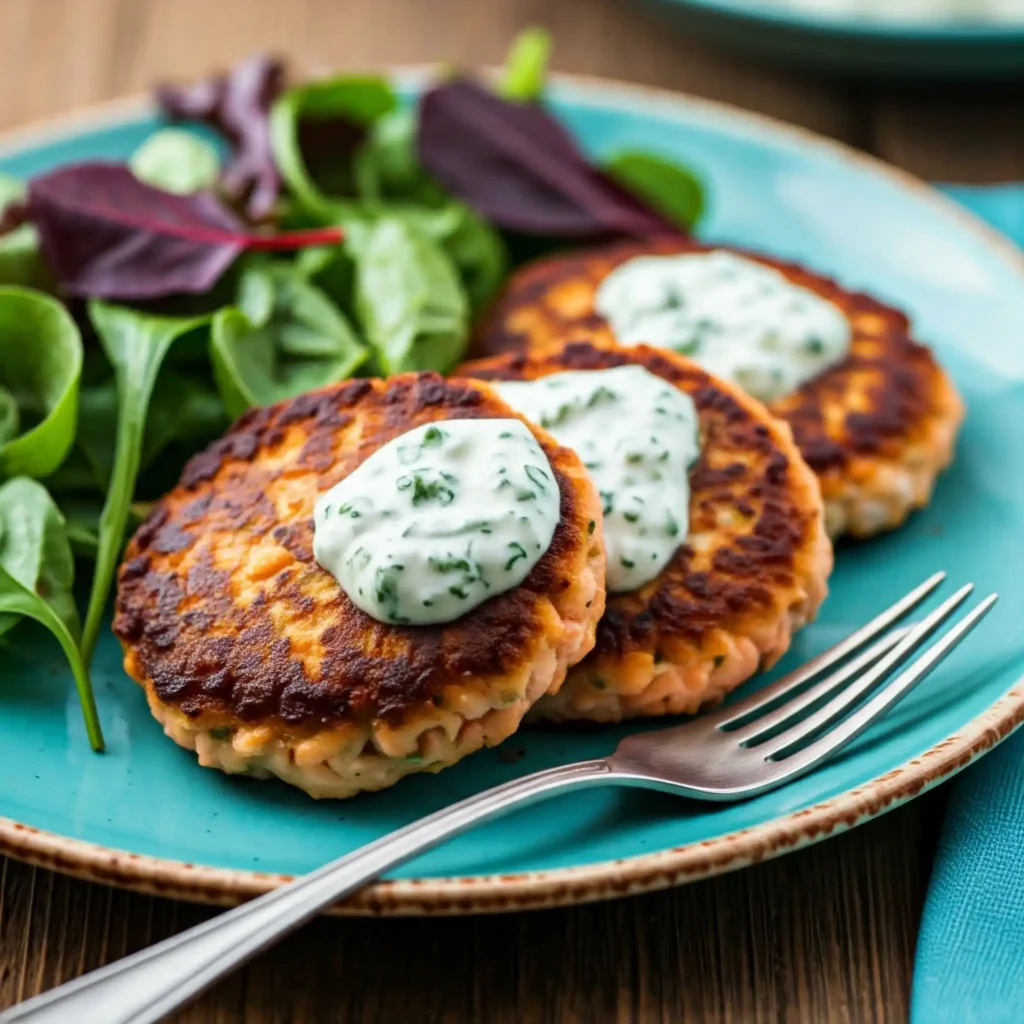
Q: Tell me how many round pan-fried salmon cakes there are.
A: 3